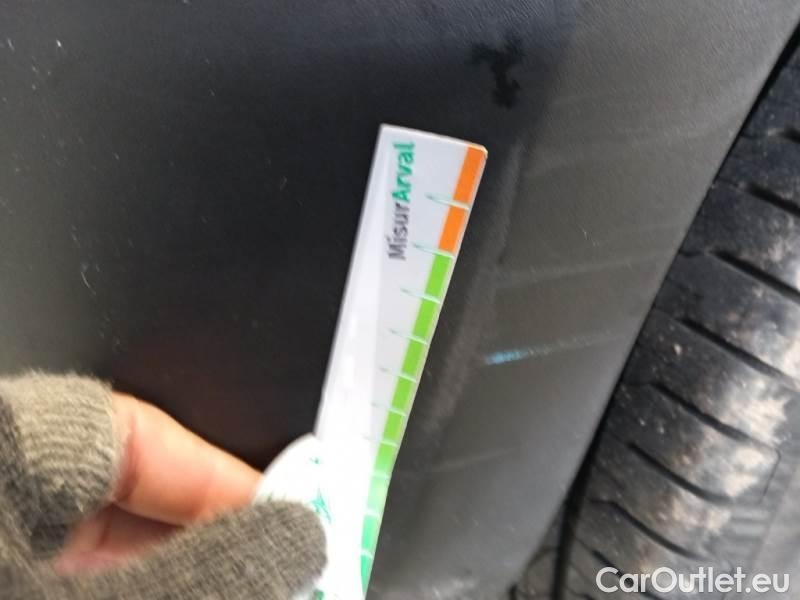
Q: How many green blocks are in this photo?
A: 9